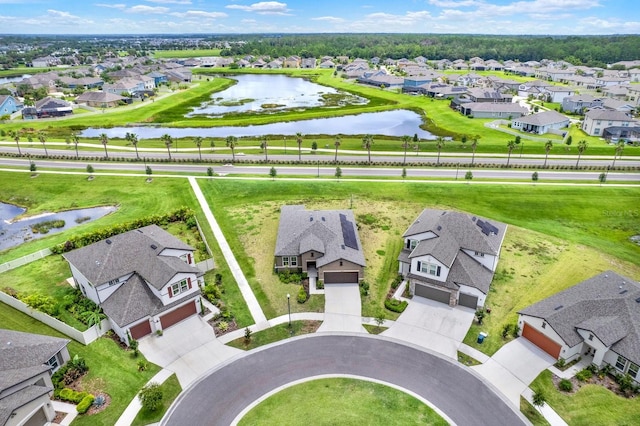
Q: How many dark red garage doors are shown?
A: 2